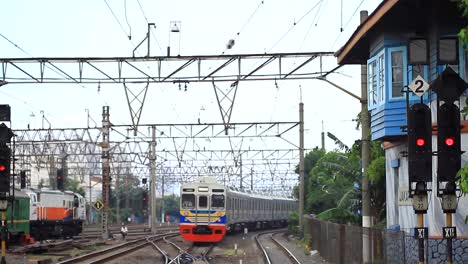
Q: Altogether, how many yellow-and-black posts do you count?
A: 3